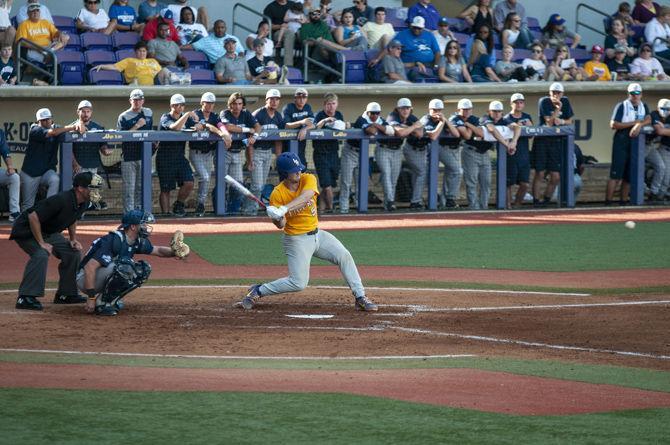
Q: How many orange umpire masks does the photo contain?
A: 0